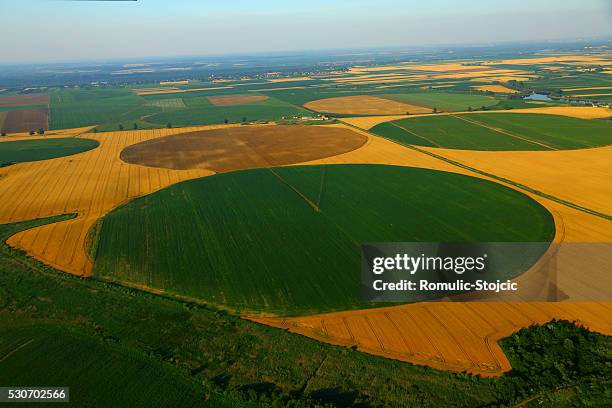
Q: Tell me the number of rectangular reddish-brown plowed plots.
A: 2